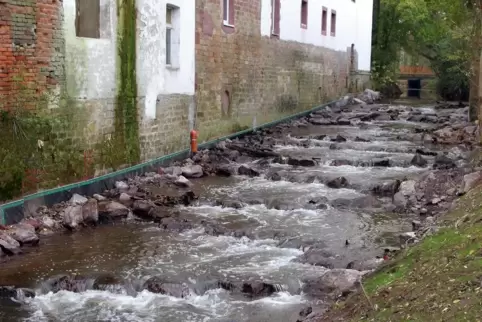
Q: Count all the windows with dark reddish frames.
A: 5